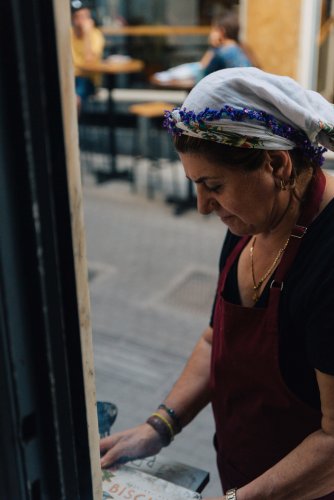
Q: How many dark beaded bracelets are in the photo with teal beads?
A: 1